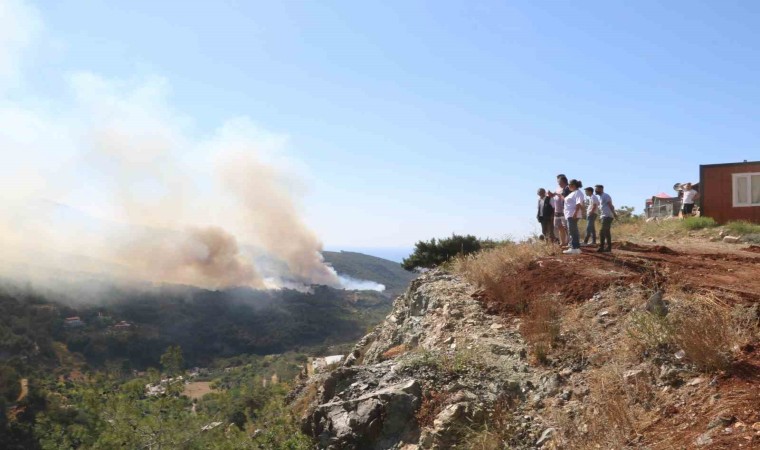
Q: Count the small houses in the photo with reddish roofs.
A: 2